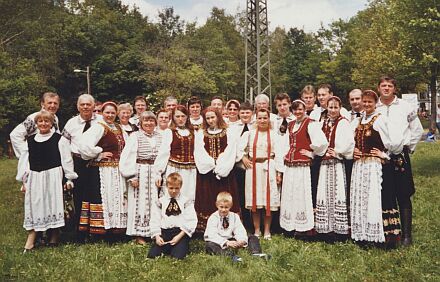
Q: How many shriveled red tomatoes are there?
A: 0